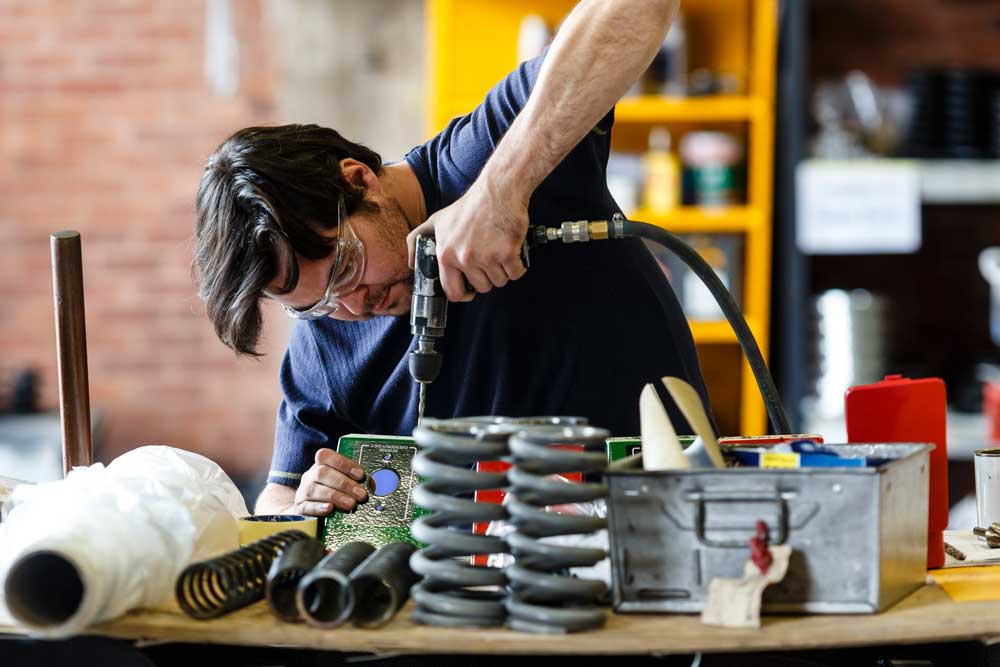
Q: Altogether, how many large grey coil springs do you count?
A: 2